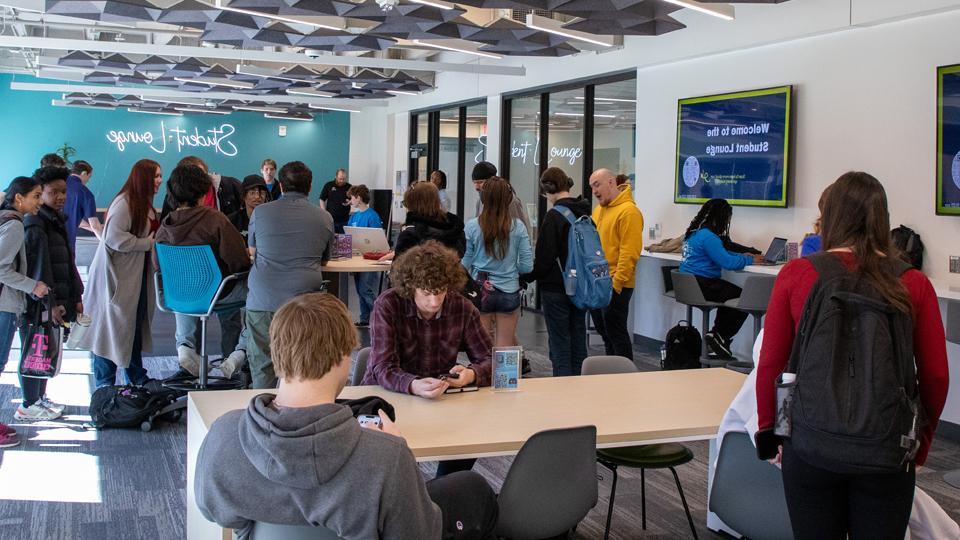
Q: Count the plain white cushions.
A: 0